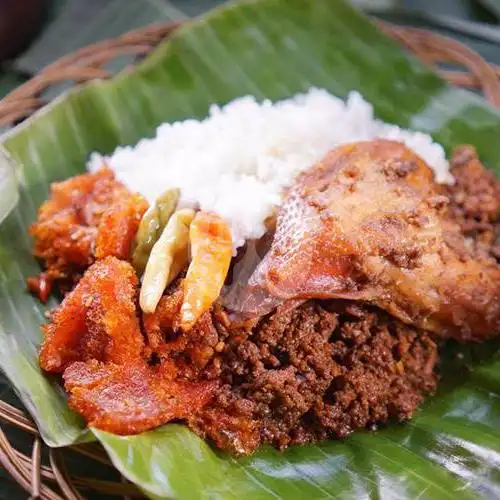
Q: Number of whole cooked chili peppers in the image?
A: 3